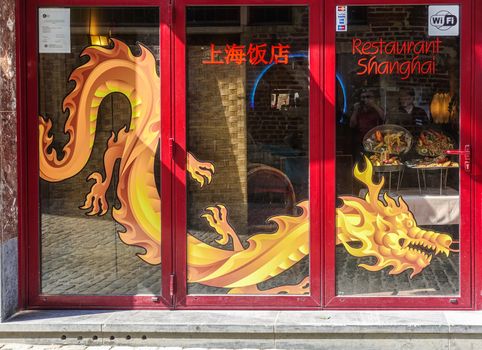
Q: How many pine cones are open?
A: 0